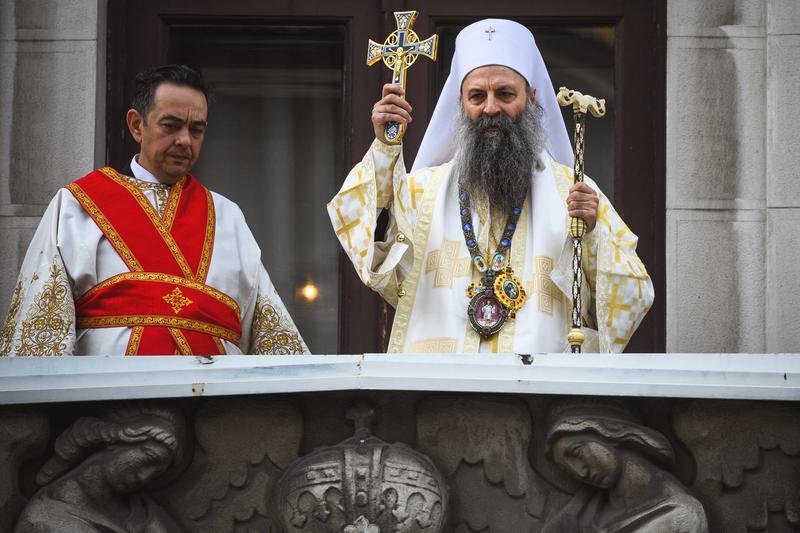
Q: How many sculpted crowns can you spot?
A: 1